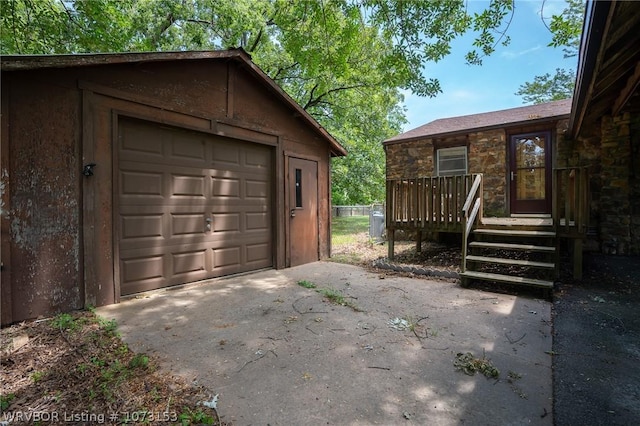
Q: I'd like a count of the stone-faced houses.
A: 1